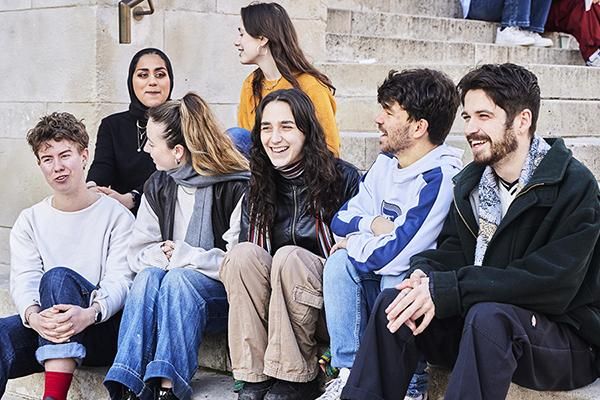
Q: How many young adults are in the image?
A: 7